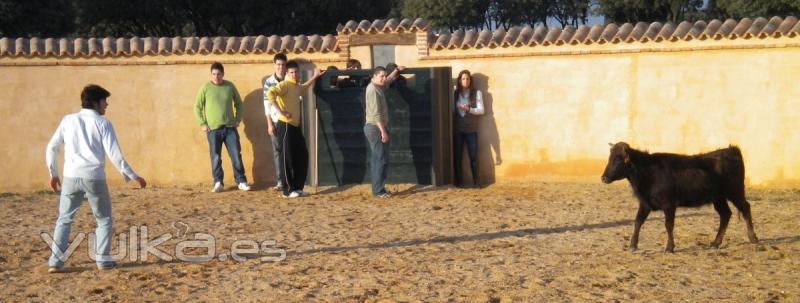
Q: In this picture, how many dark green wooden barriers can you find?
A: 1